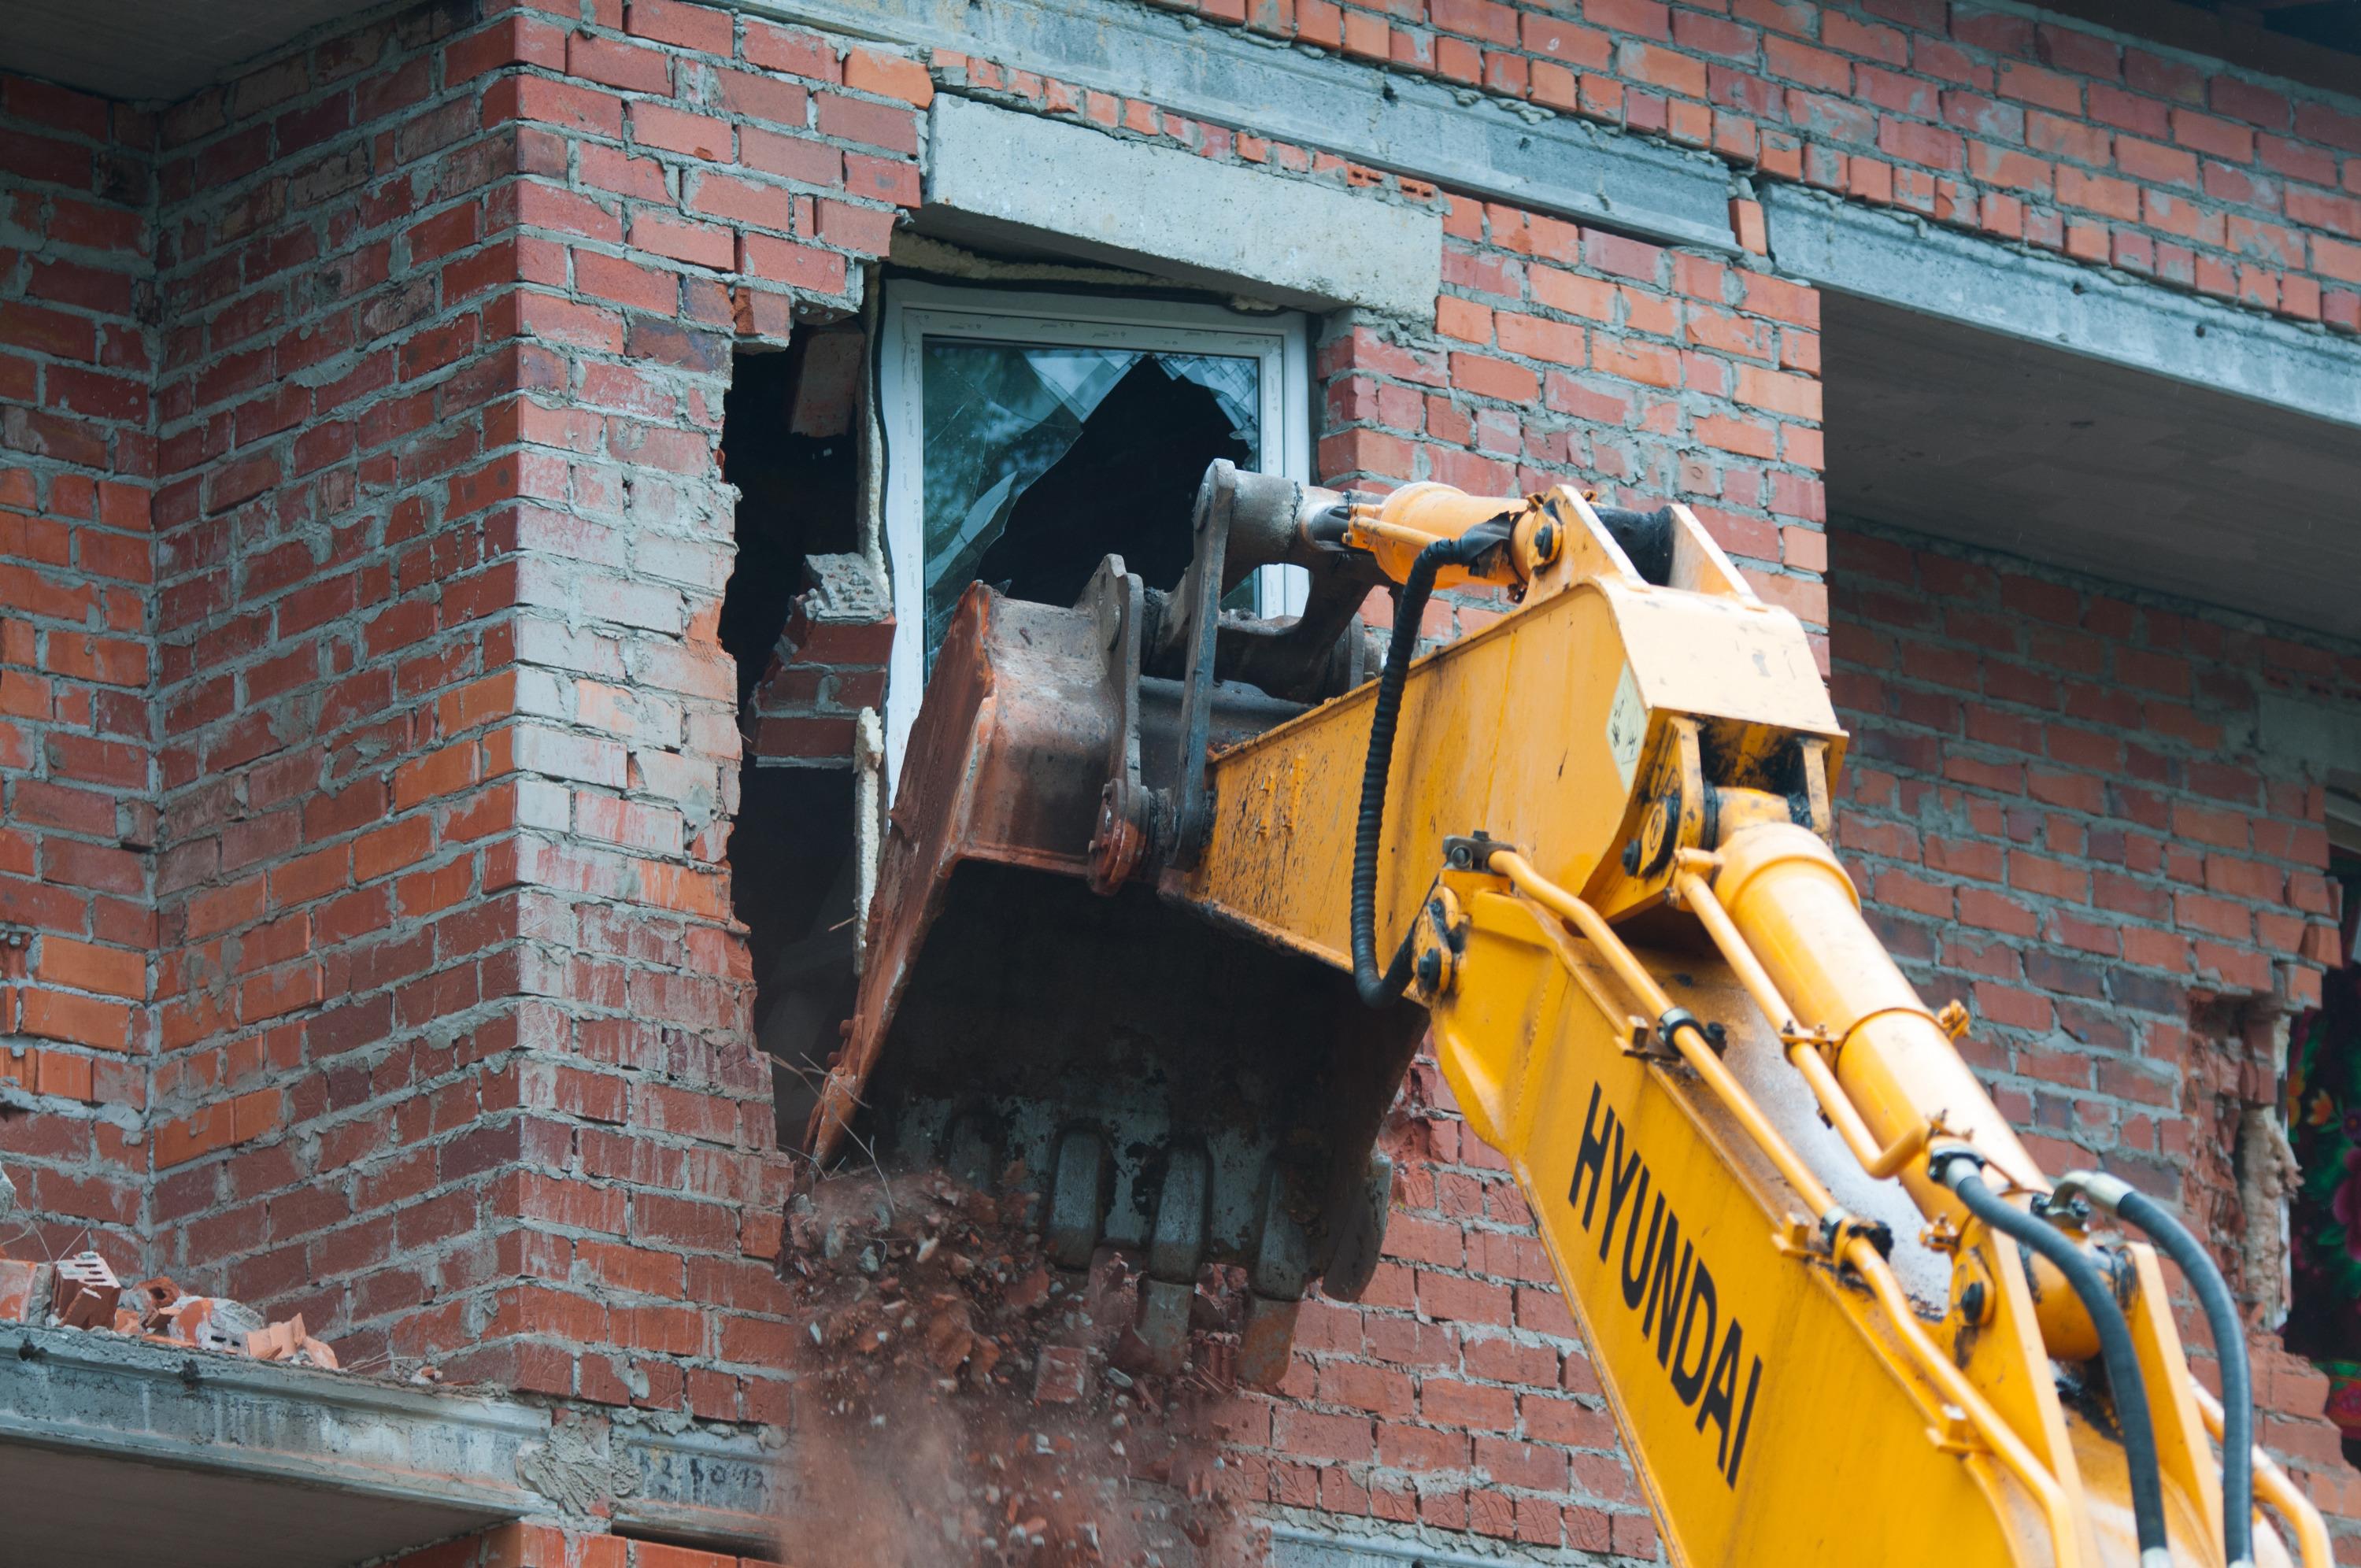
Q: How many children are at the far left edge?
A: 0